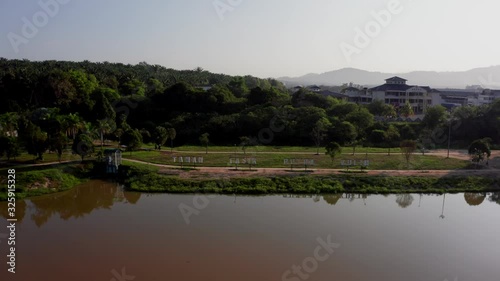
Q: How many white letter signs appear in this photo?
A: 4